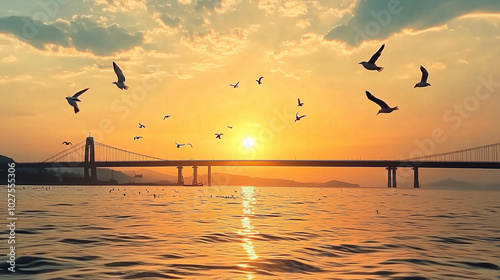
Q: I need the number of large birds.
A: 5